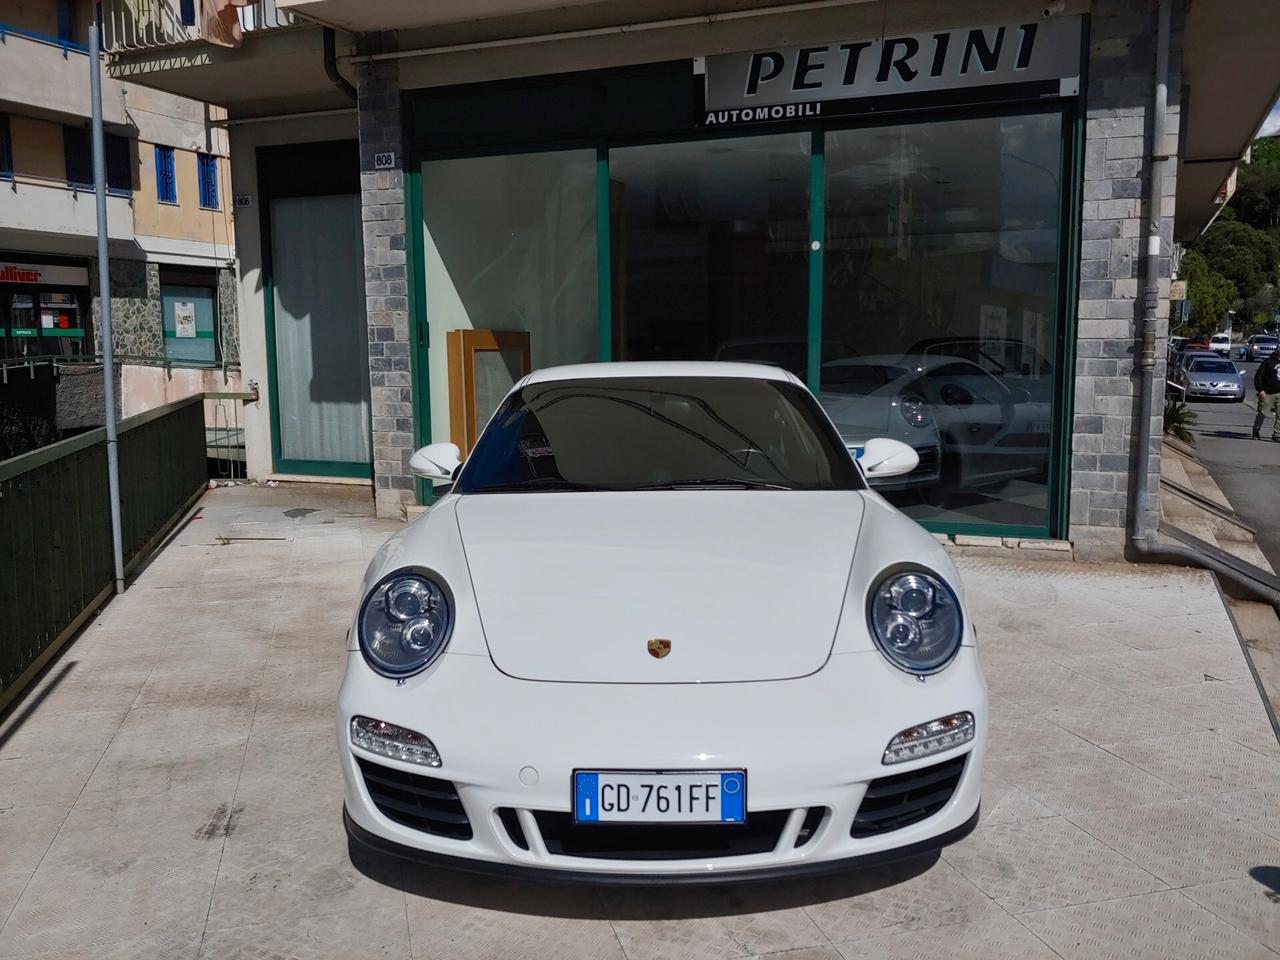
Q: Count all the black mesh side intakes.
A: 2